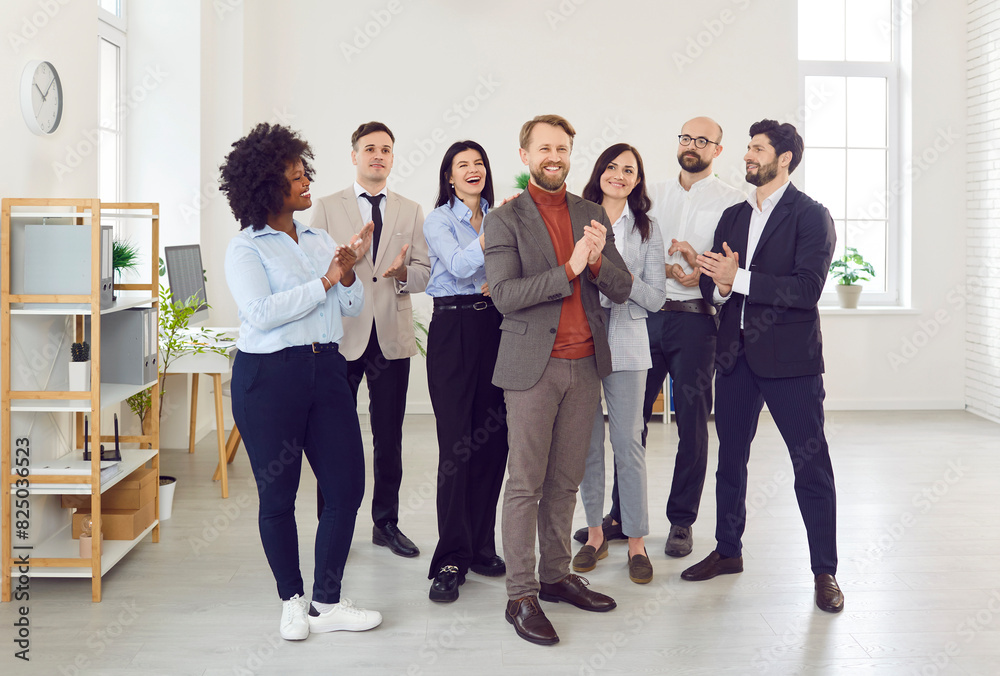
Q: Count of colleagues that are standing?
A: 7